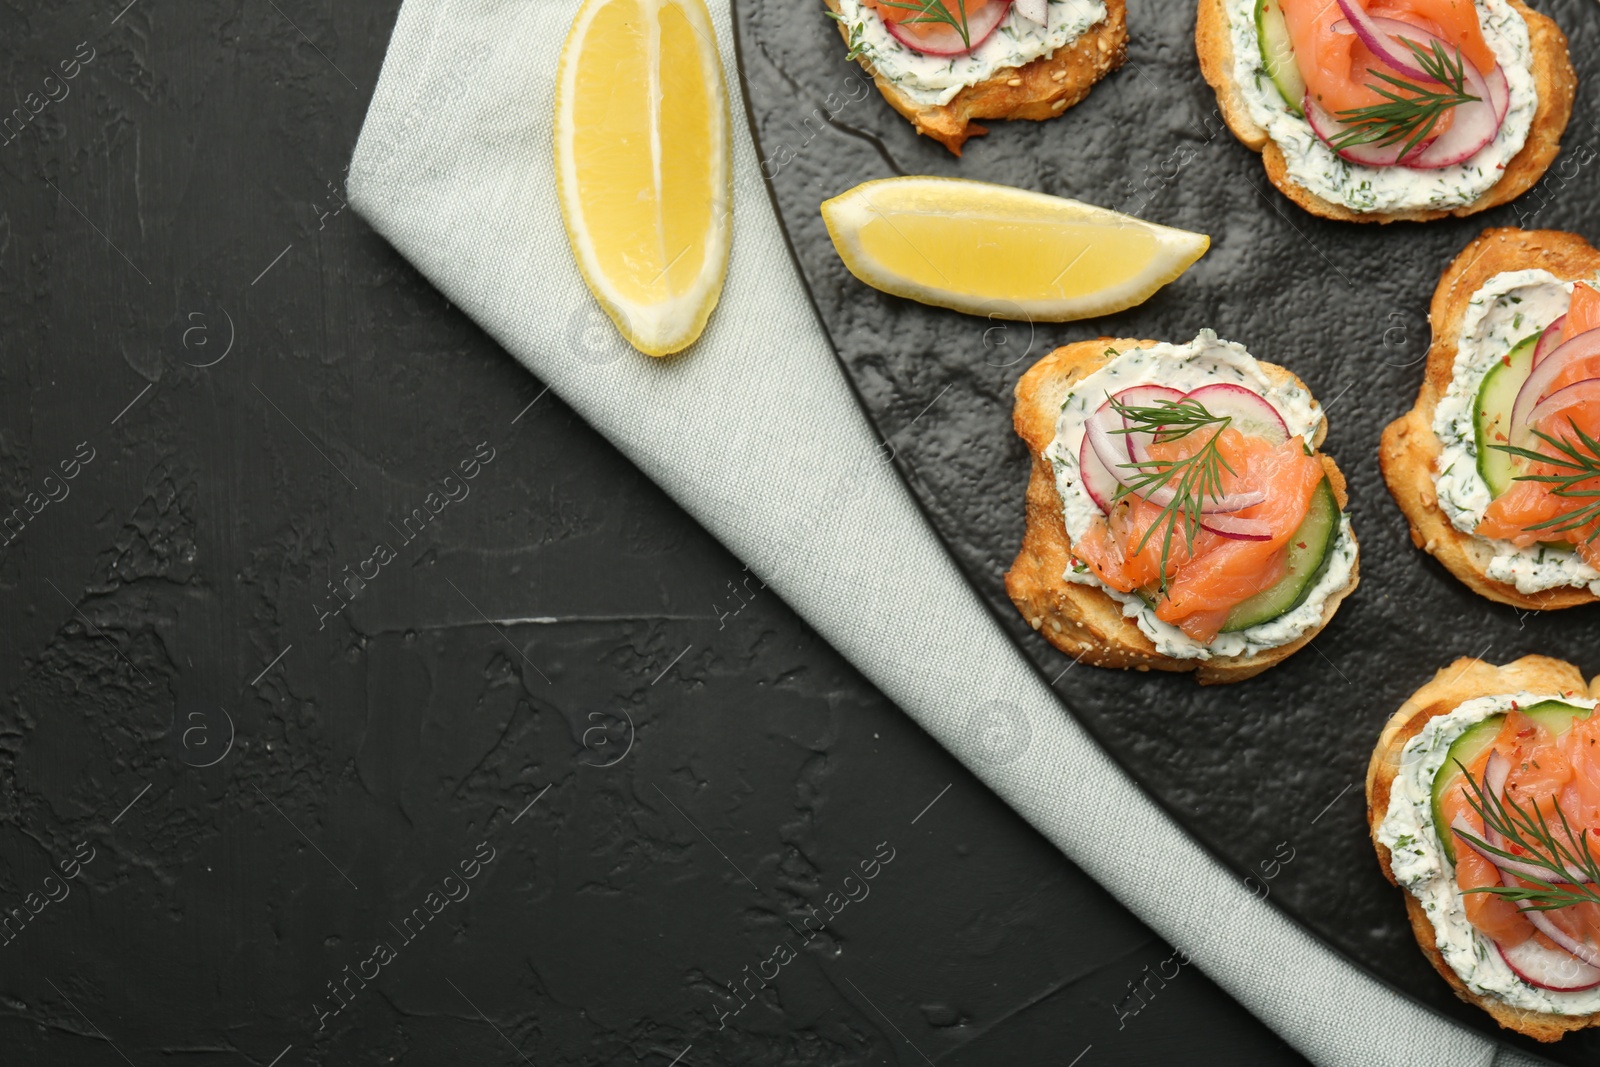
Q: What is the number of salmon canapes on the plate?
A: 5